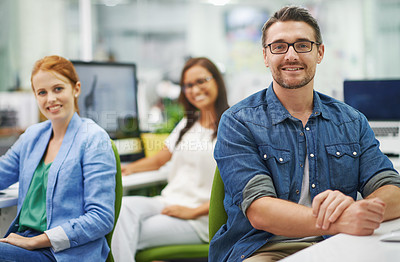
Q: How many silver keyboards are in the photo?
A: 1